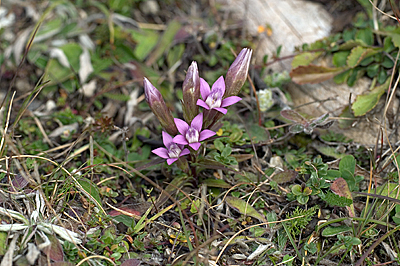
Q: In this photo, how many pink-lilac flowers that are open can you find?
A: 3